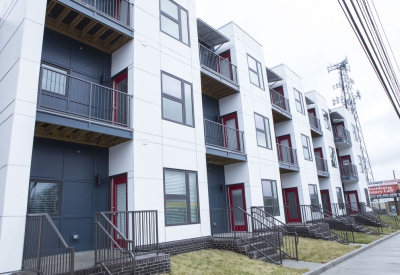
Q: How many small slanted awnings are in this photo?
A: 4